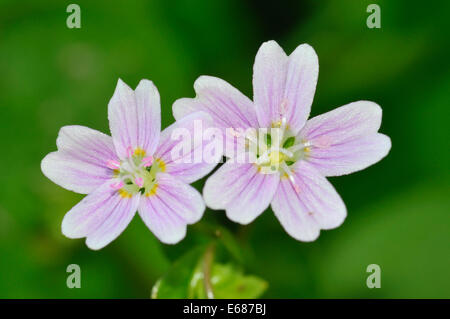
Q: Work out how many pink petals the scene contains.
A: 10